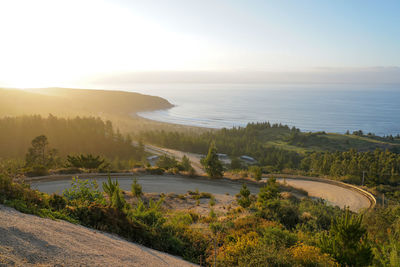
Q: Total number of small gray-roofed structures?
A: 3